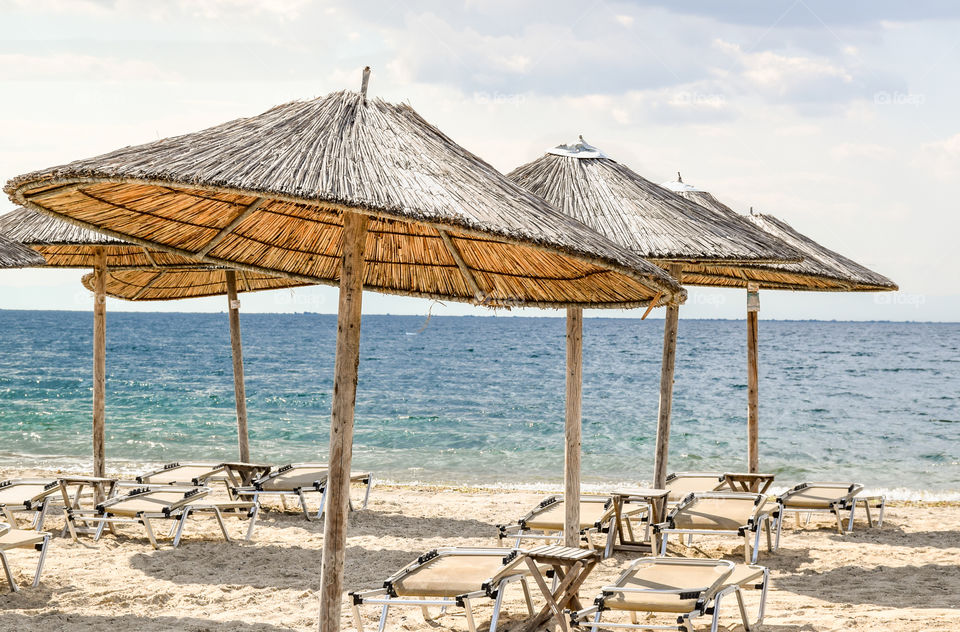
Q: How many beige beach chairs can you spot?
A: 11